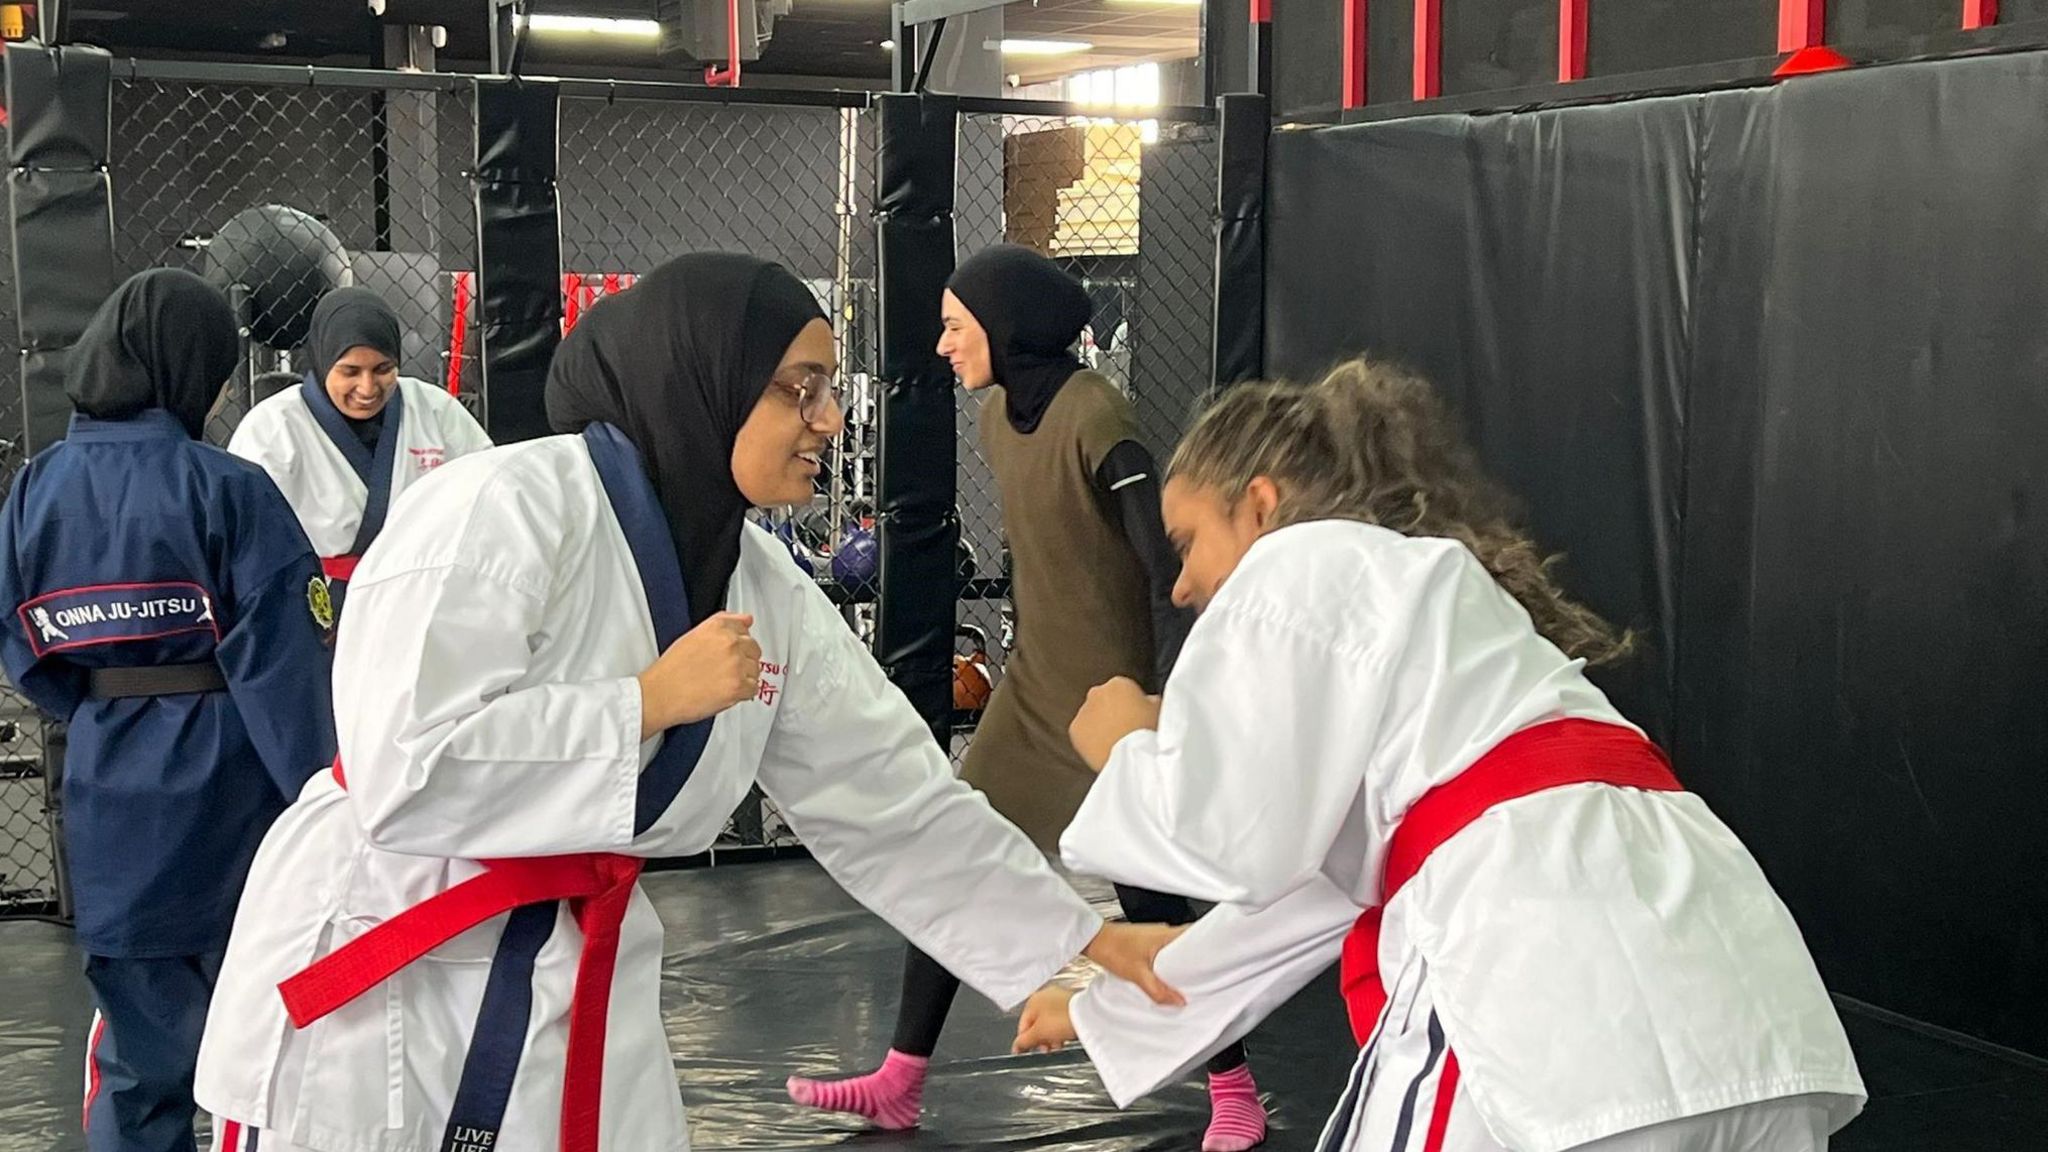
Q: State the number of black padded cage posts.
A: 4